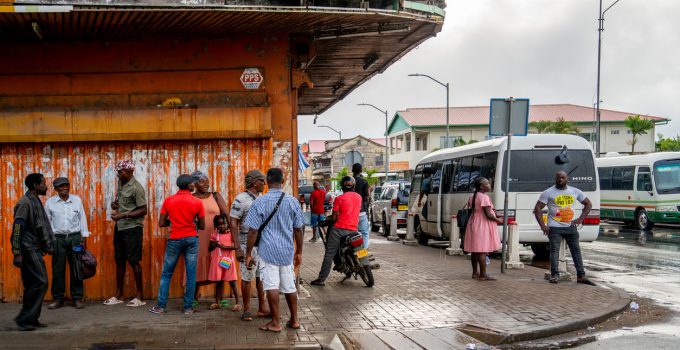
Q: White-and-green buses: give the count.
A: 1